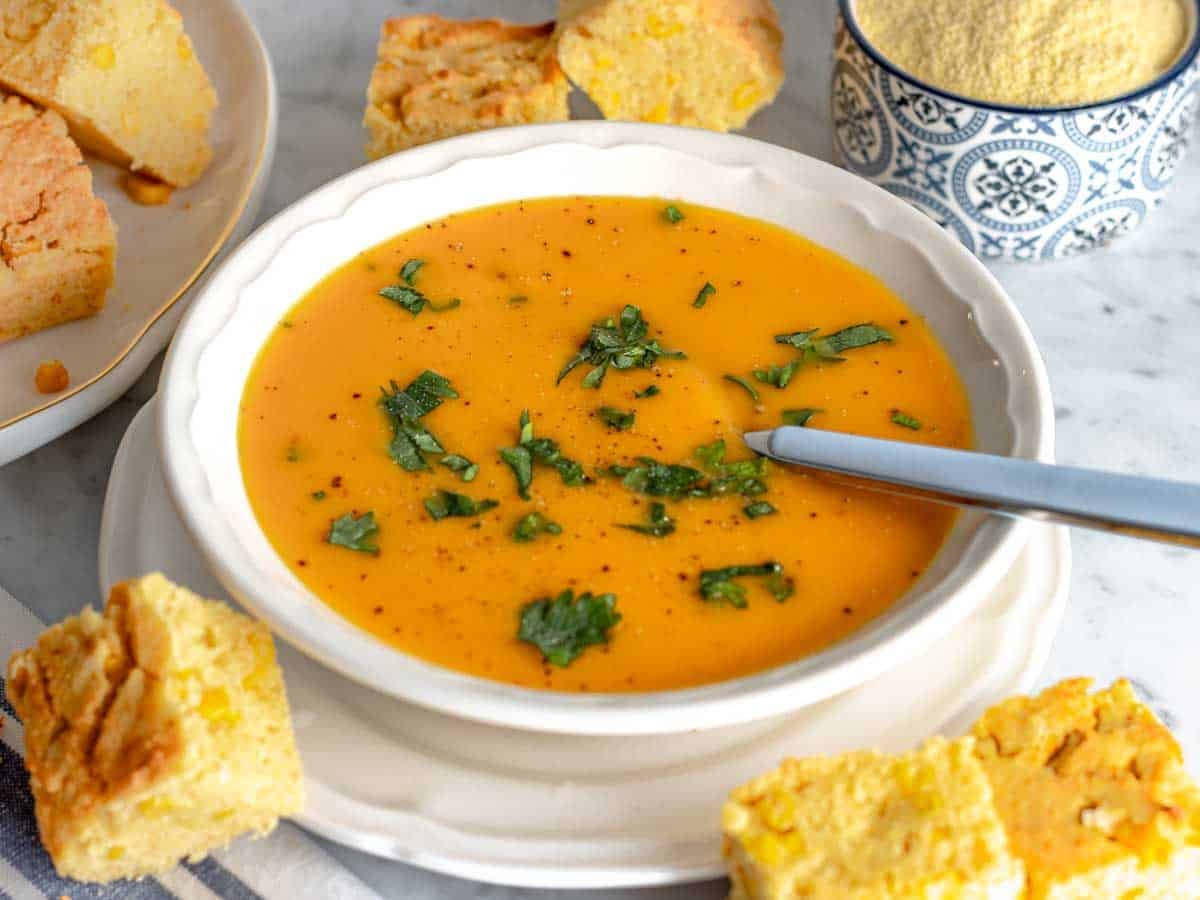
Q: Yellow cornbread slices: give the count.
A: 7